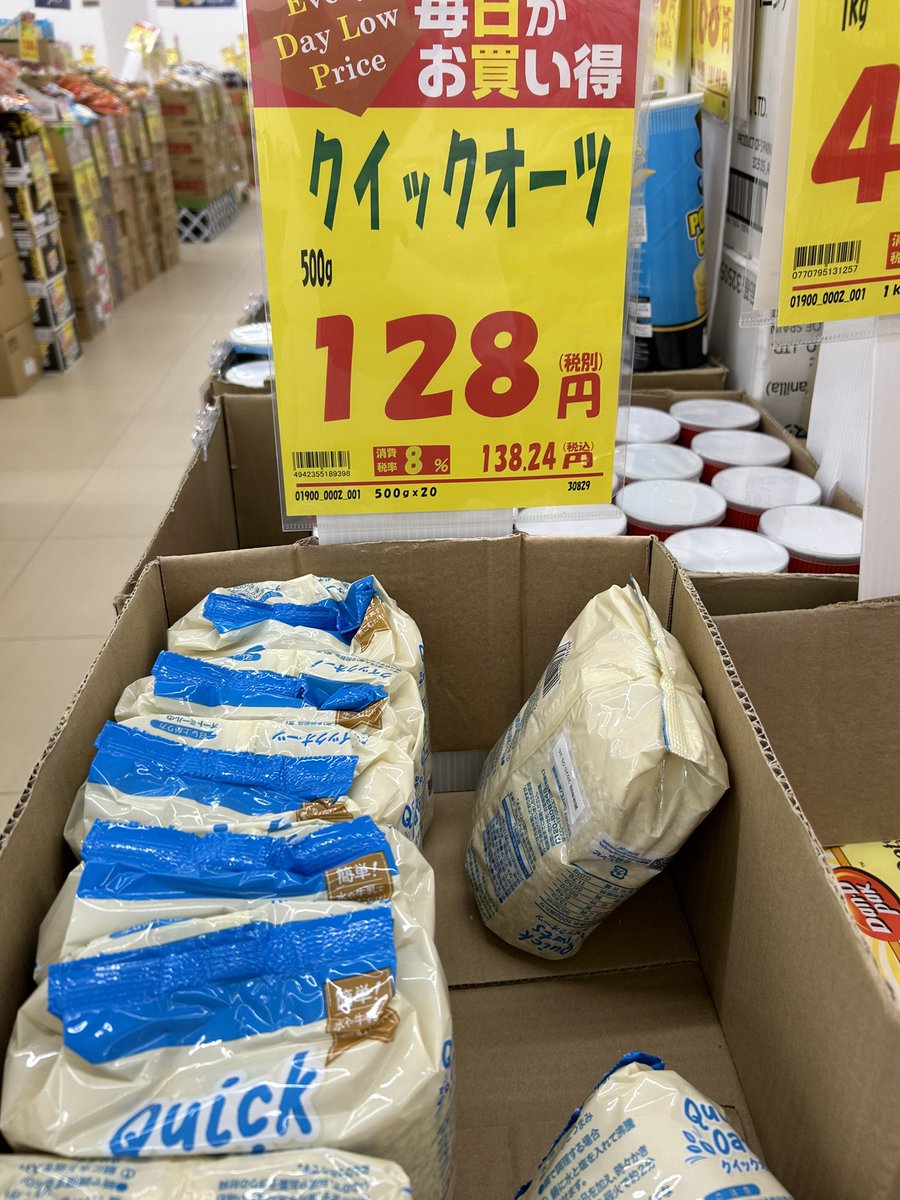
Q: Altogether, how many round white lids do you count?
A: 11